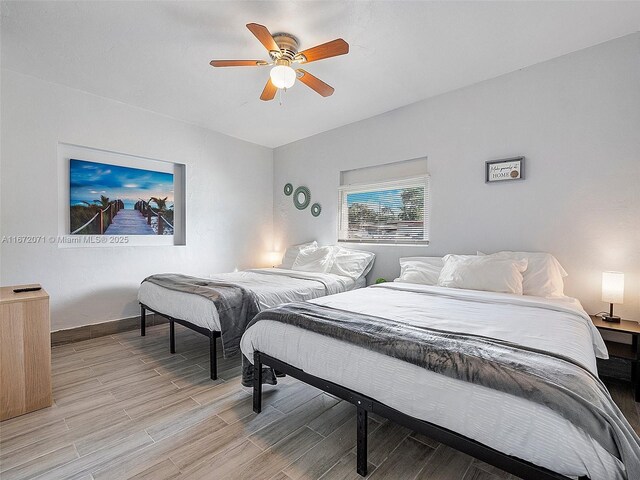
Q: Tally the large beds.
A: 2